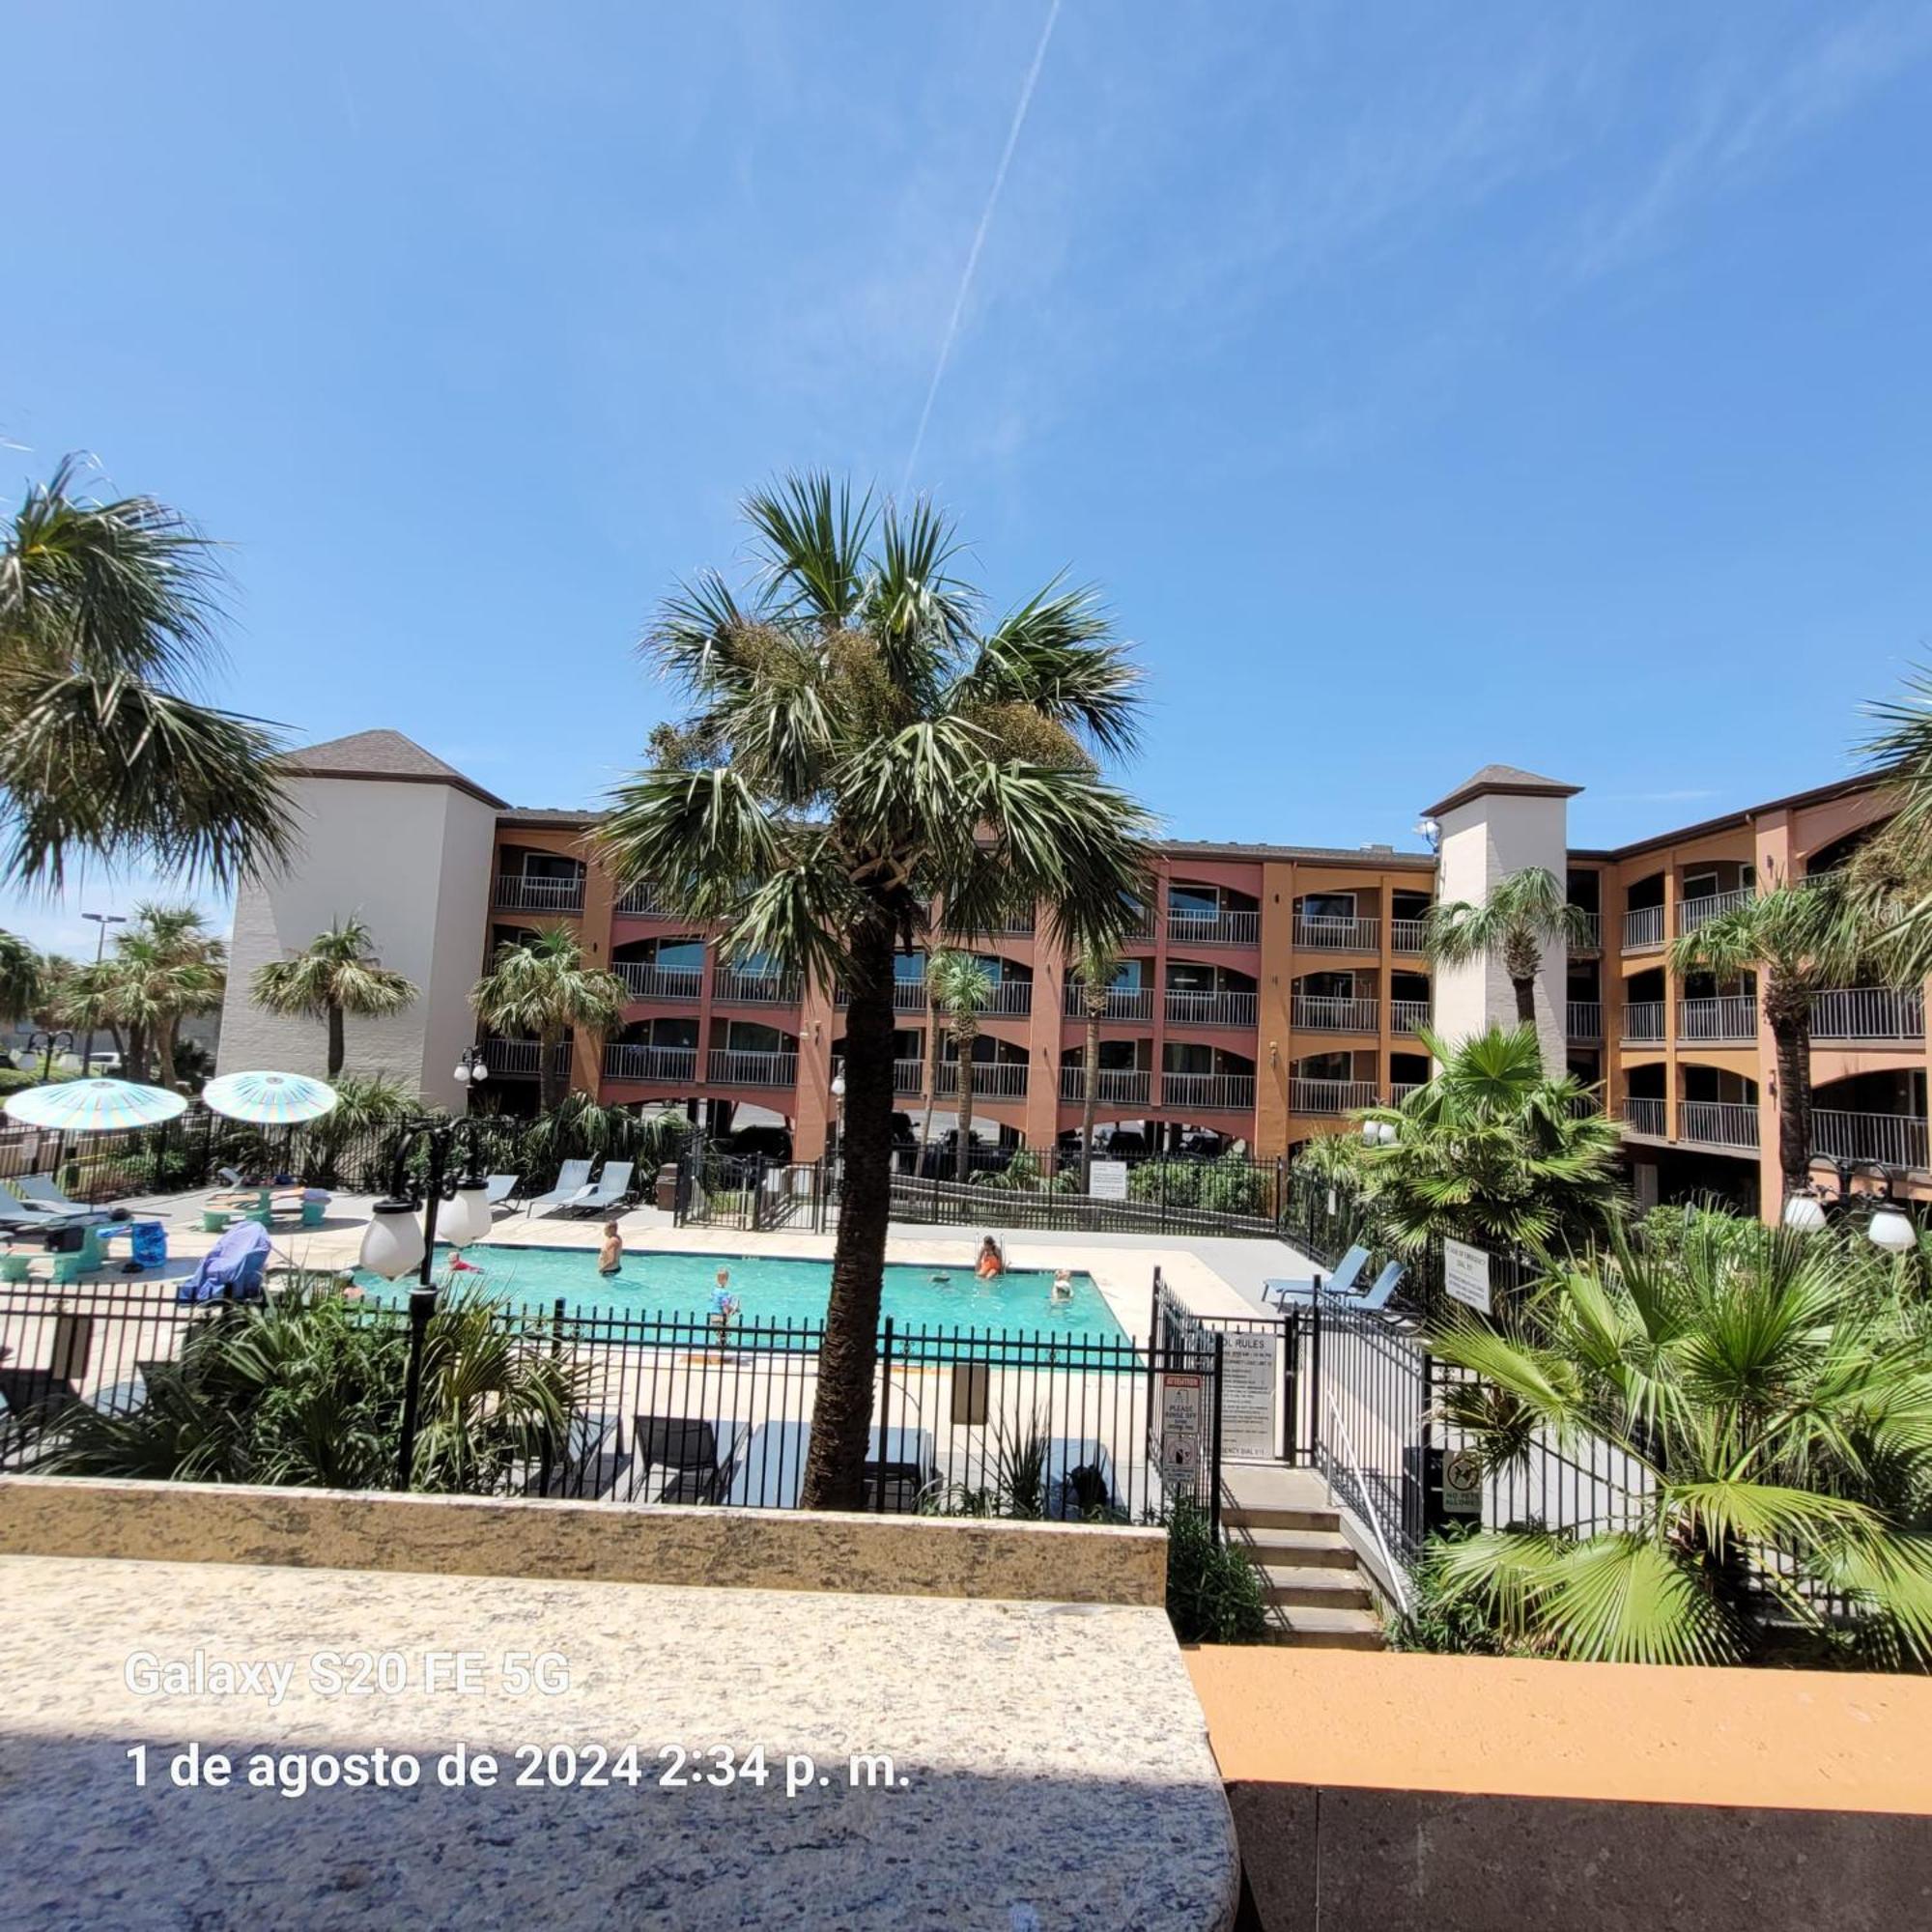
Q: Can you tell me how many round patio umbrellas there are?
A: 2